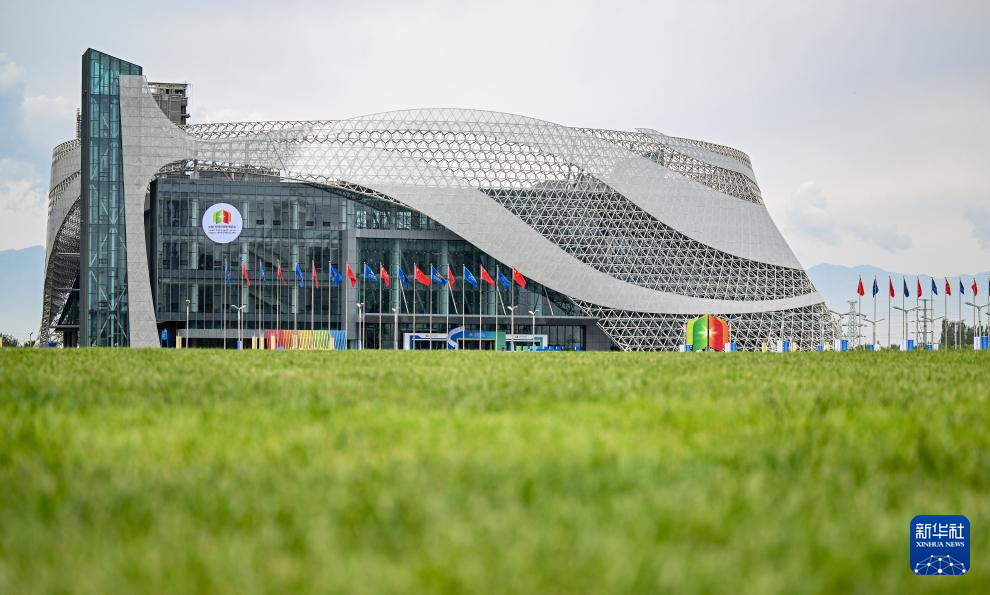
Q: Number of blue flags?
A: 14